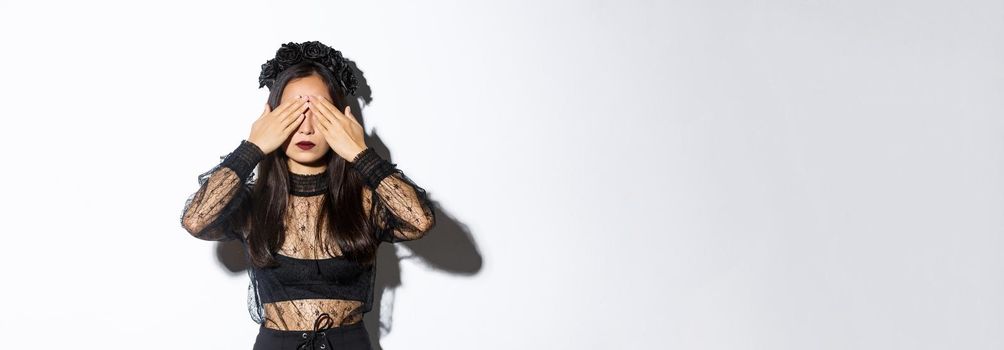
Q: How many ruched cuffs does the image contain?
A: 2